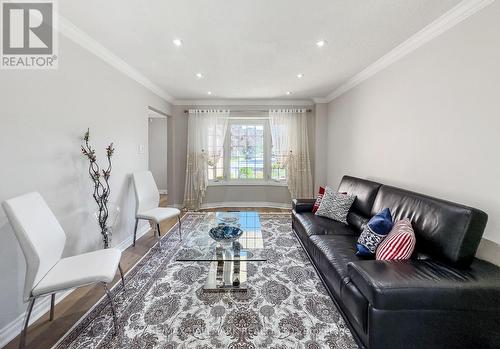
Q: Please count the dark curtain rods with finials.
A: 1